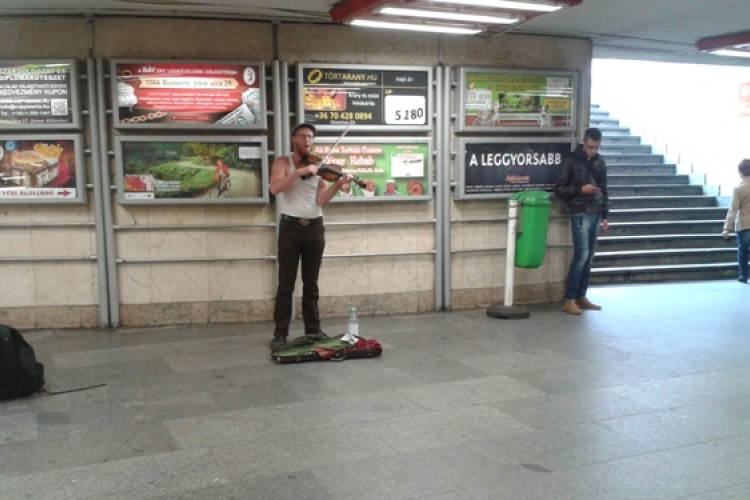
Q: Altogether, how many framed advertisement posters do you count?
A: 8